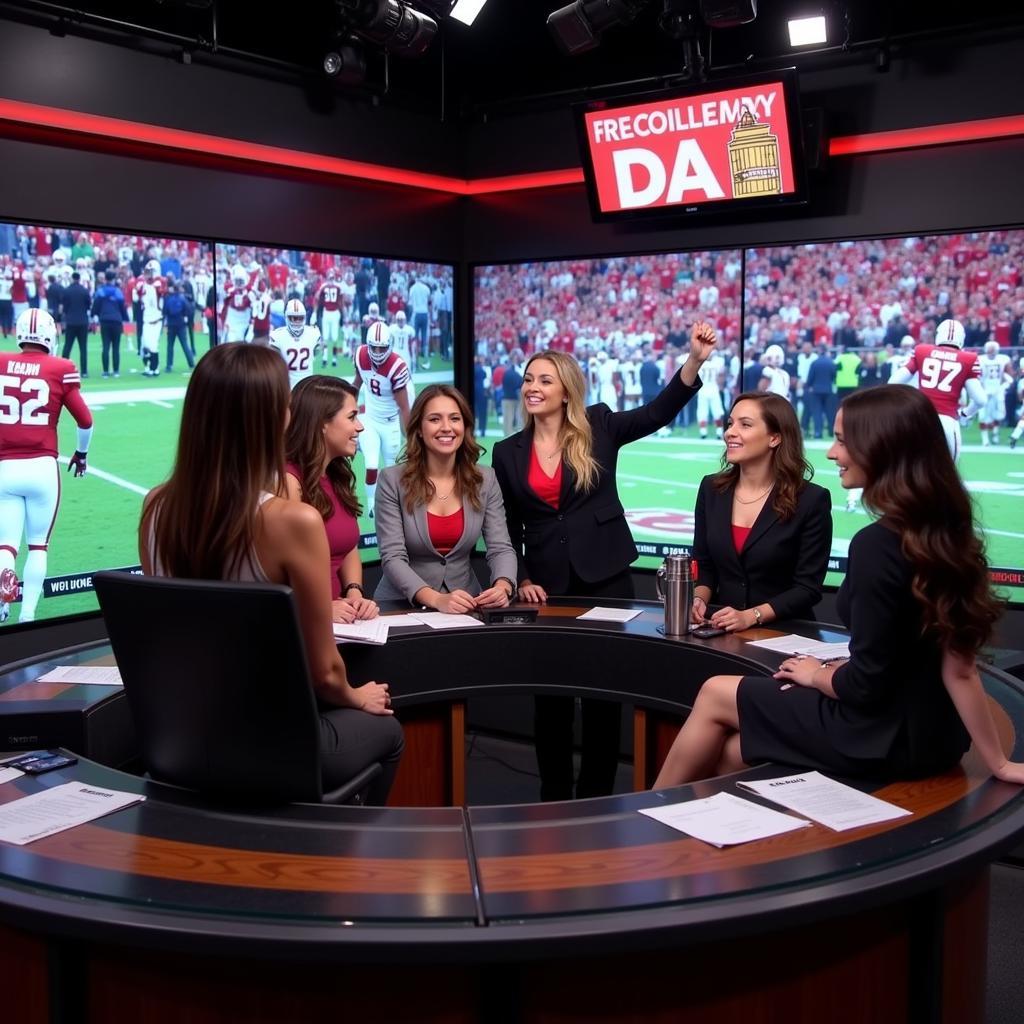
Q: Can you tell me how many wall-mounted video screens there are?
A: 5